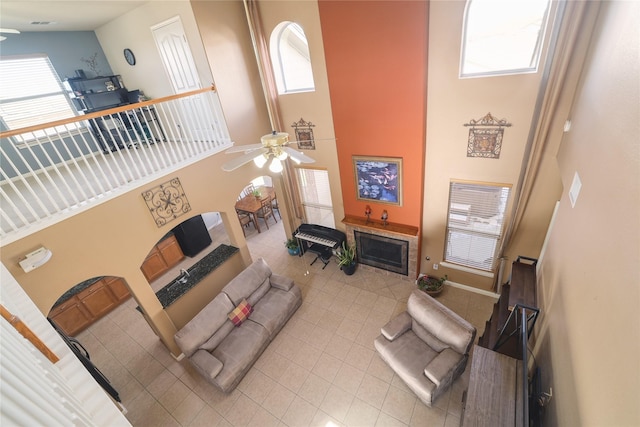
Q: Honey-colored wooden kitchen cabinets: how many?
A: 5